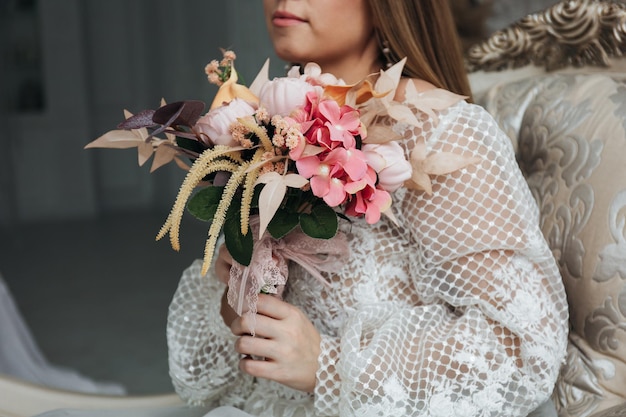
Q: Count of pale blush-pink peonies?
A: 3